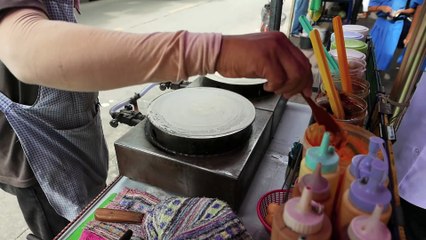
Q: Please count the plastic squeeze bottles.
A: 6